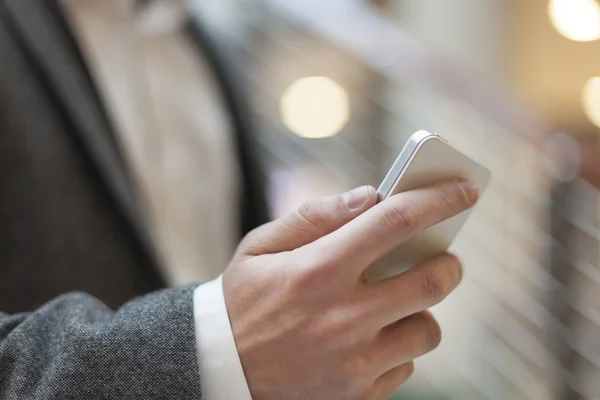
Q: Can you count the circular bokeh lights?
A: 3